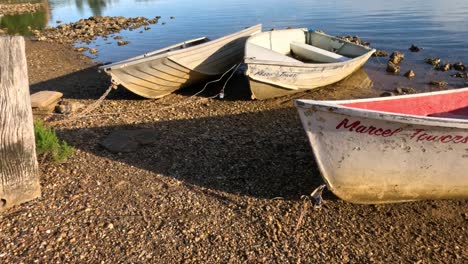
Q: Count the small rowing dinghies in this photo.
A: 3